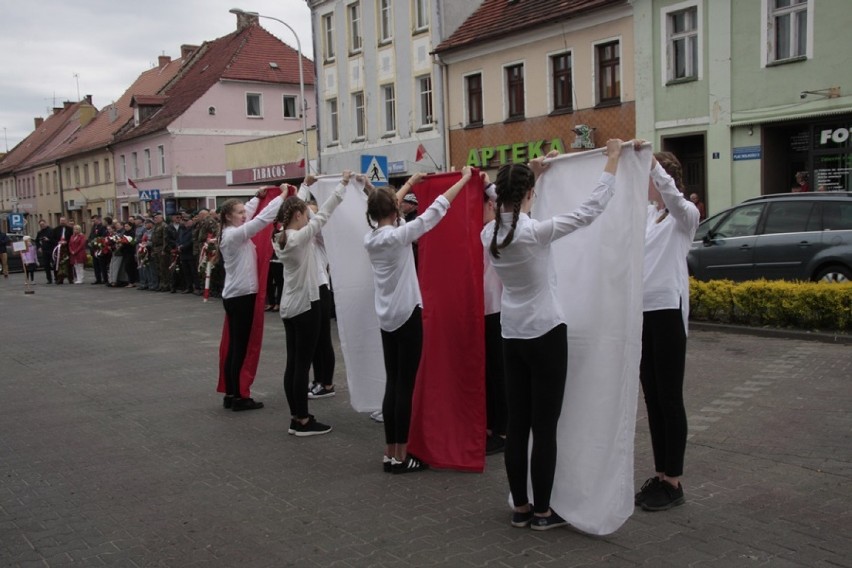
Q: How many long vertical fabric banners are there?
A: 4